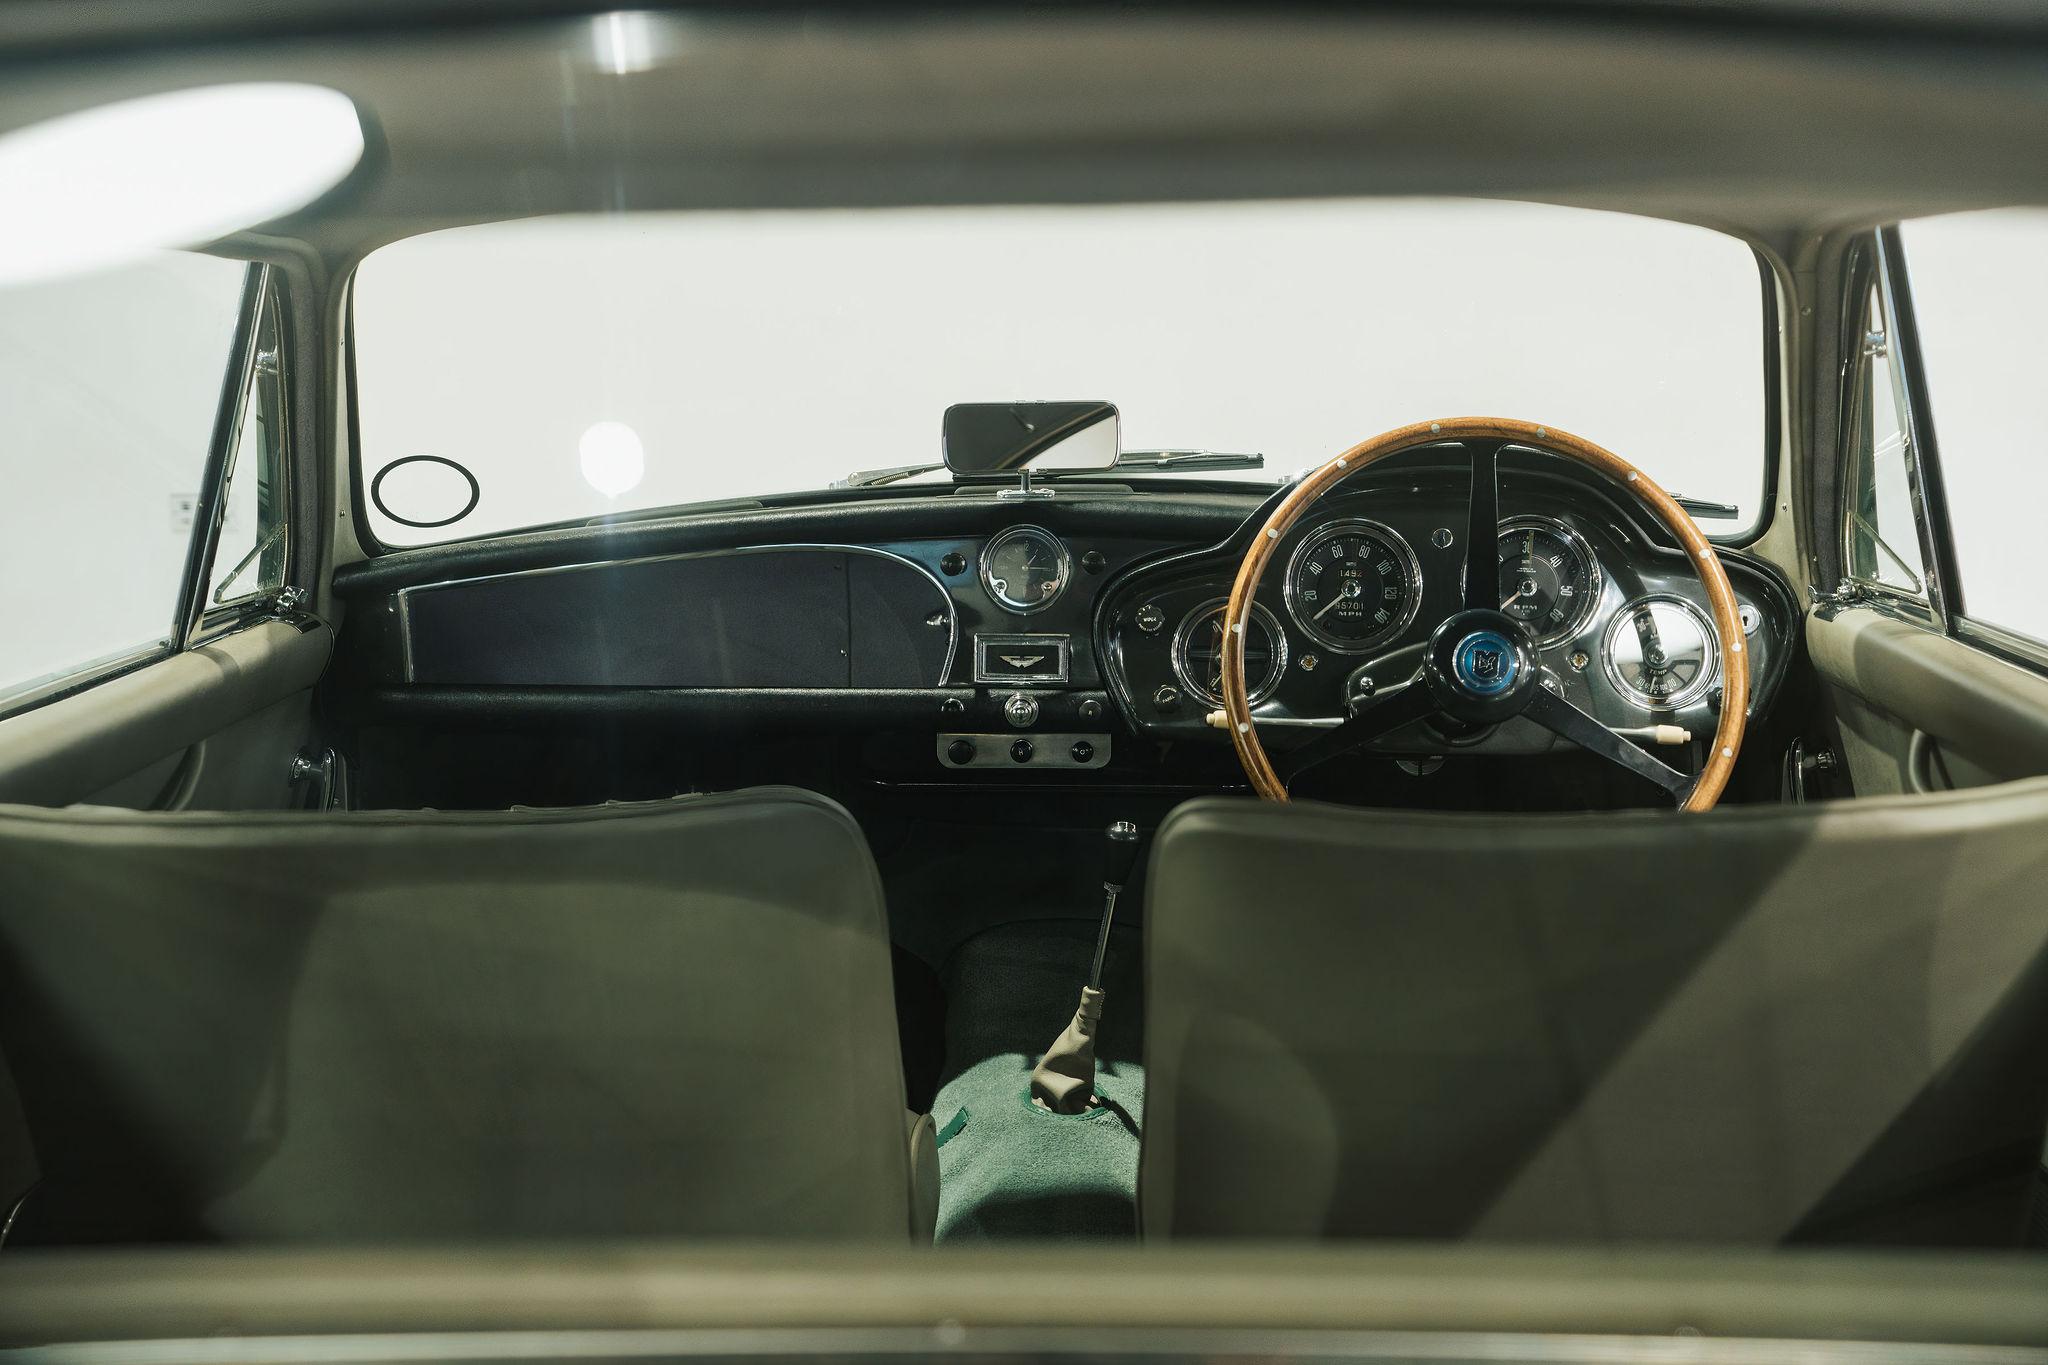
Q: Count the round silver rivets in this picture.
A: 10